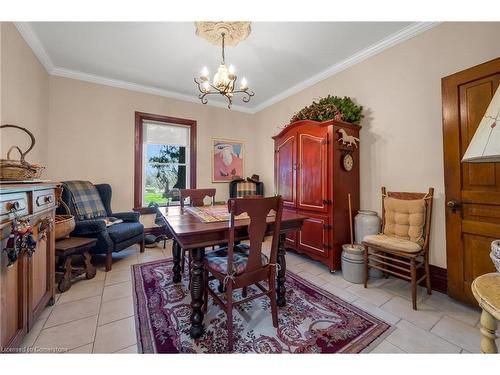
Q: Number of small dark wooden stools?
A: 1